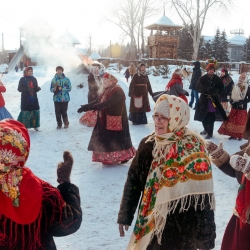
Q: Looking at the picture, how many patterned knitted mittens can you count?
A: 2